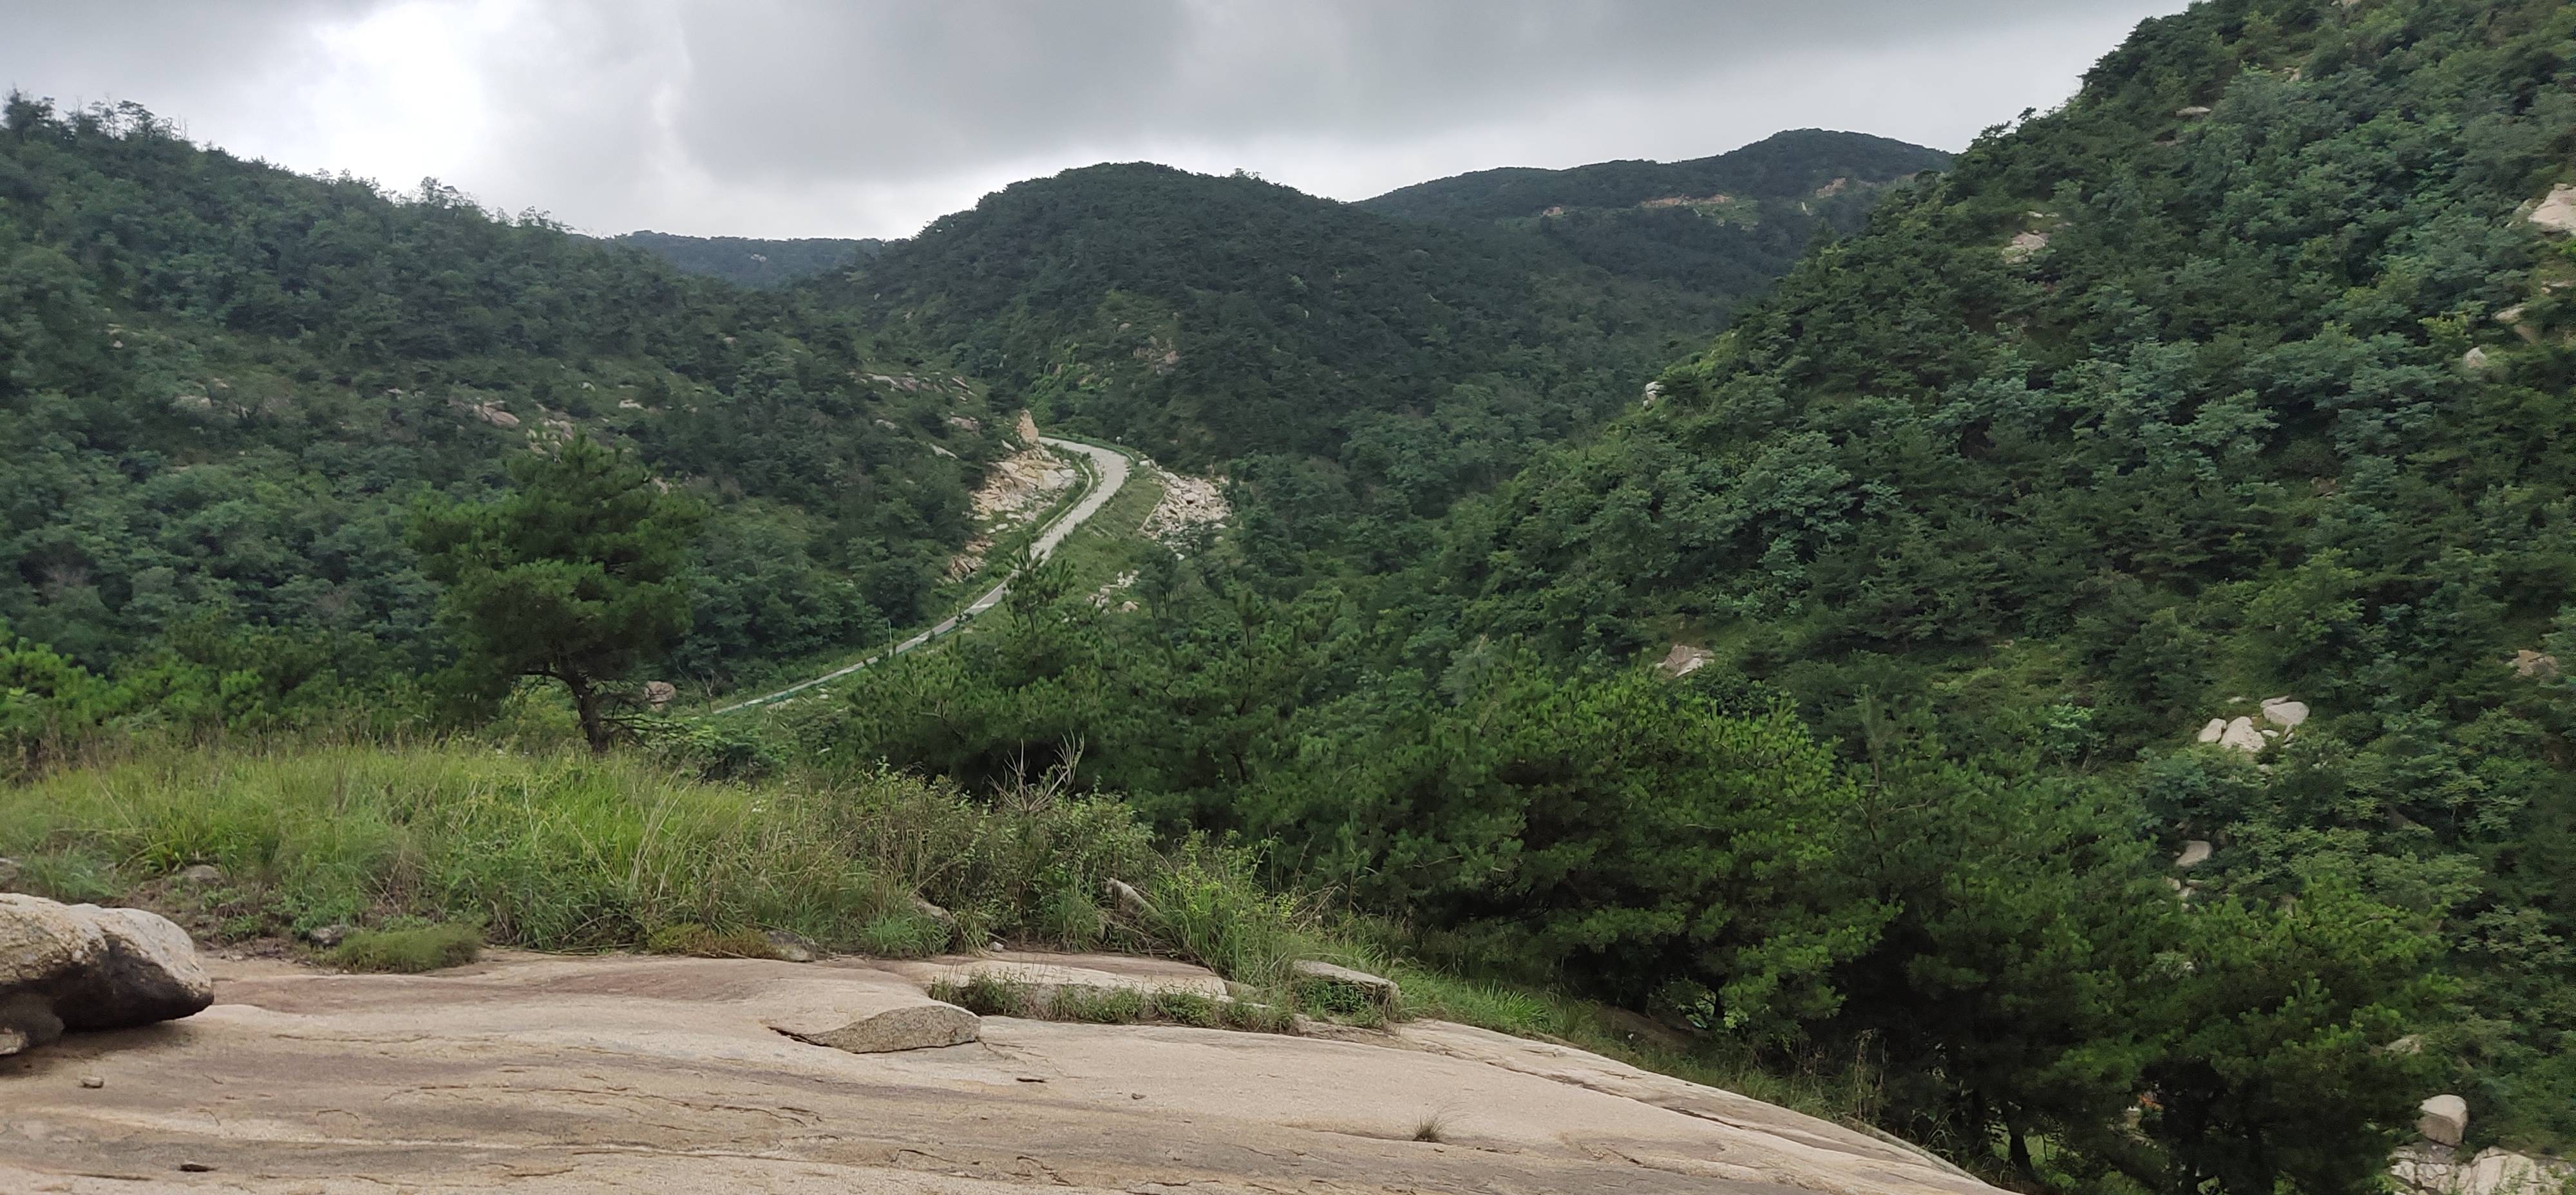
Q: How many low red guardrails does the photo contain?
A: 0